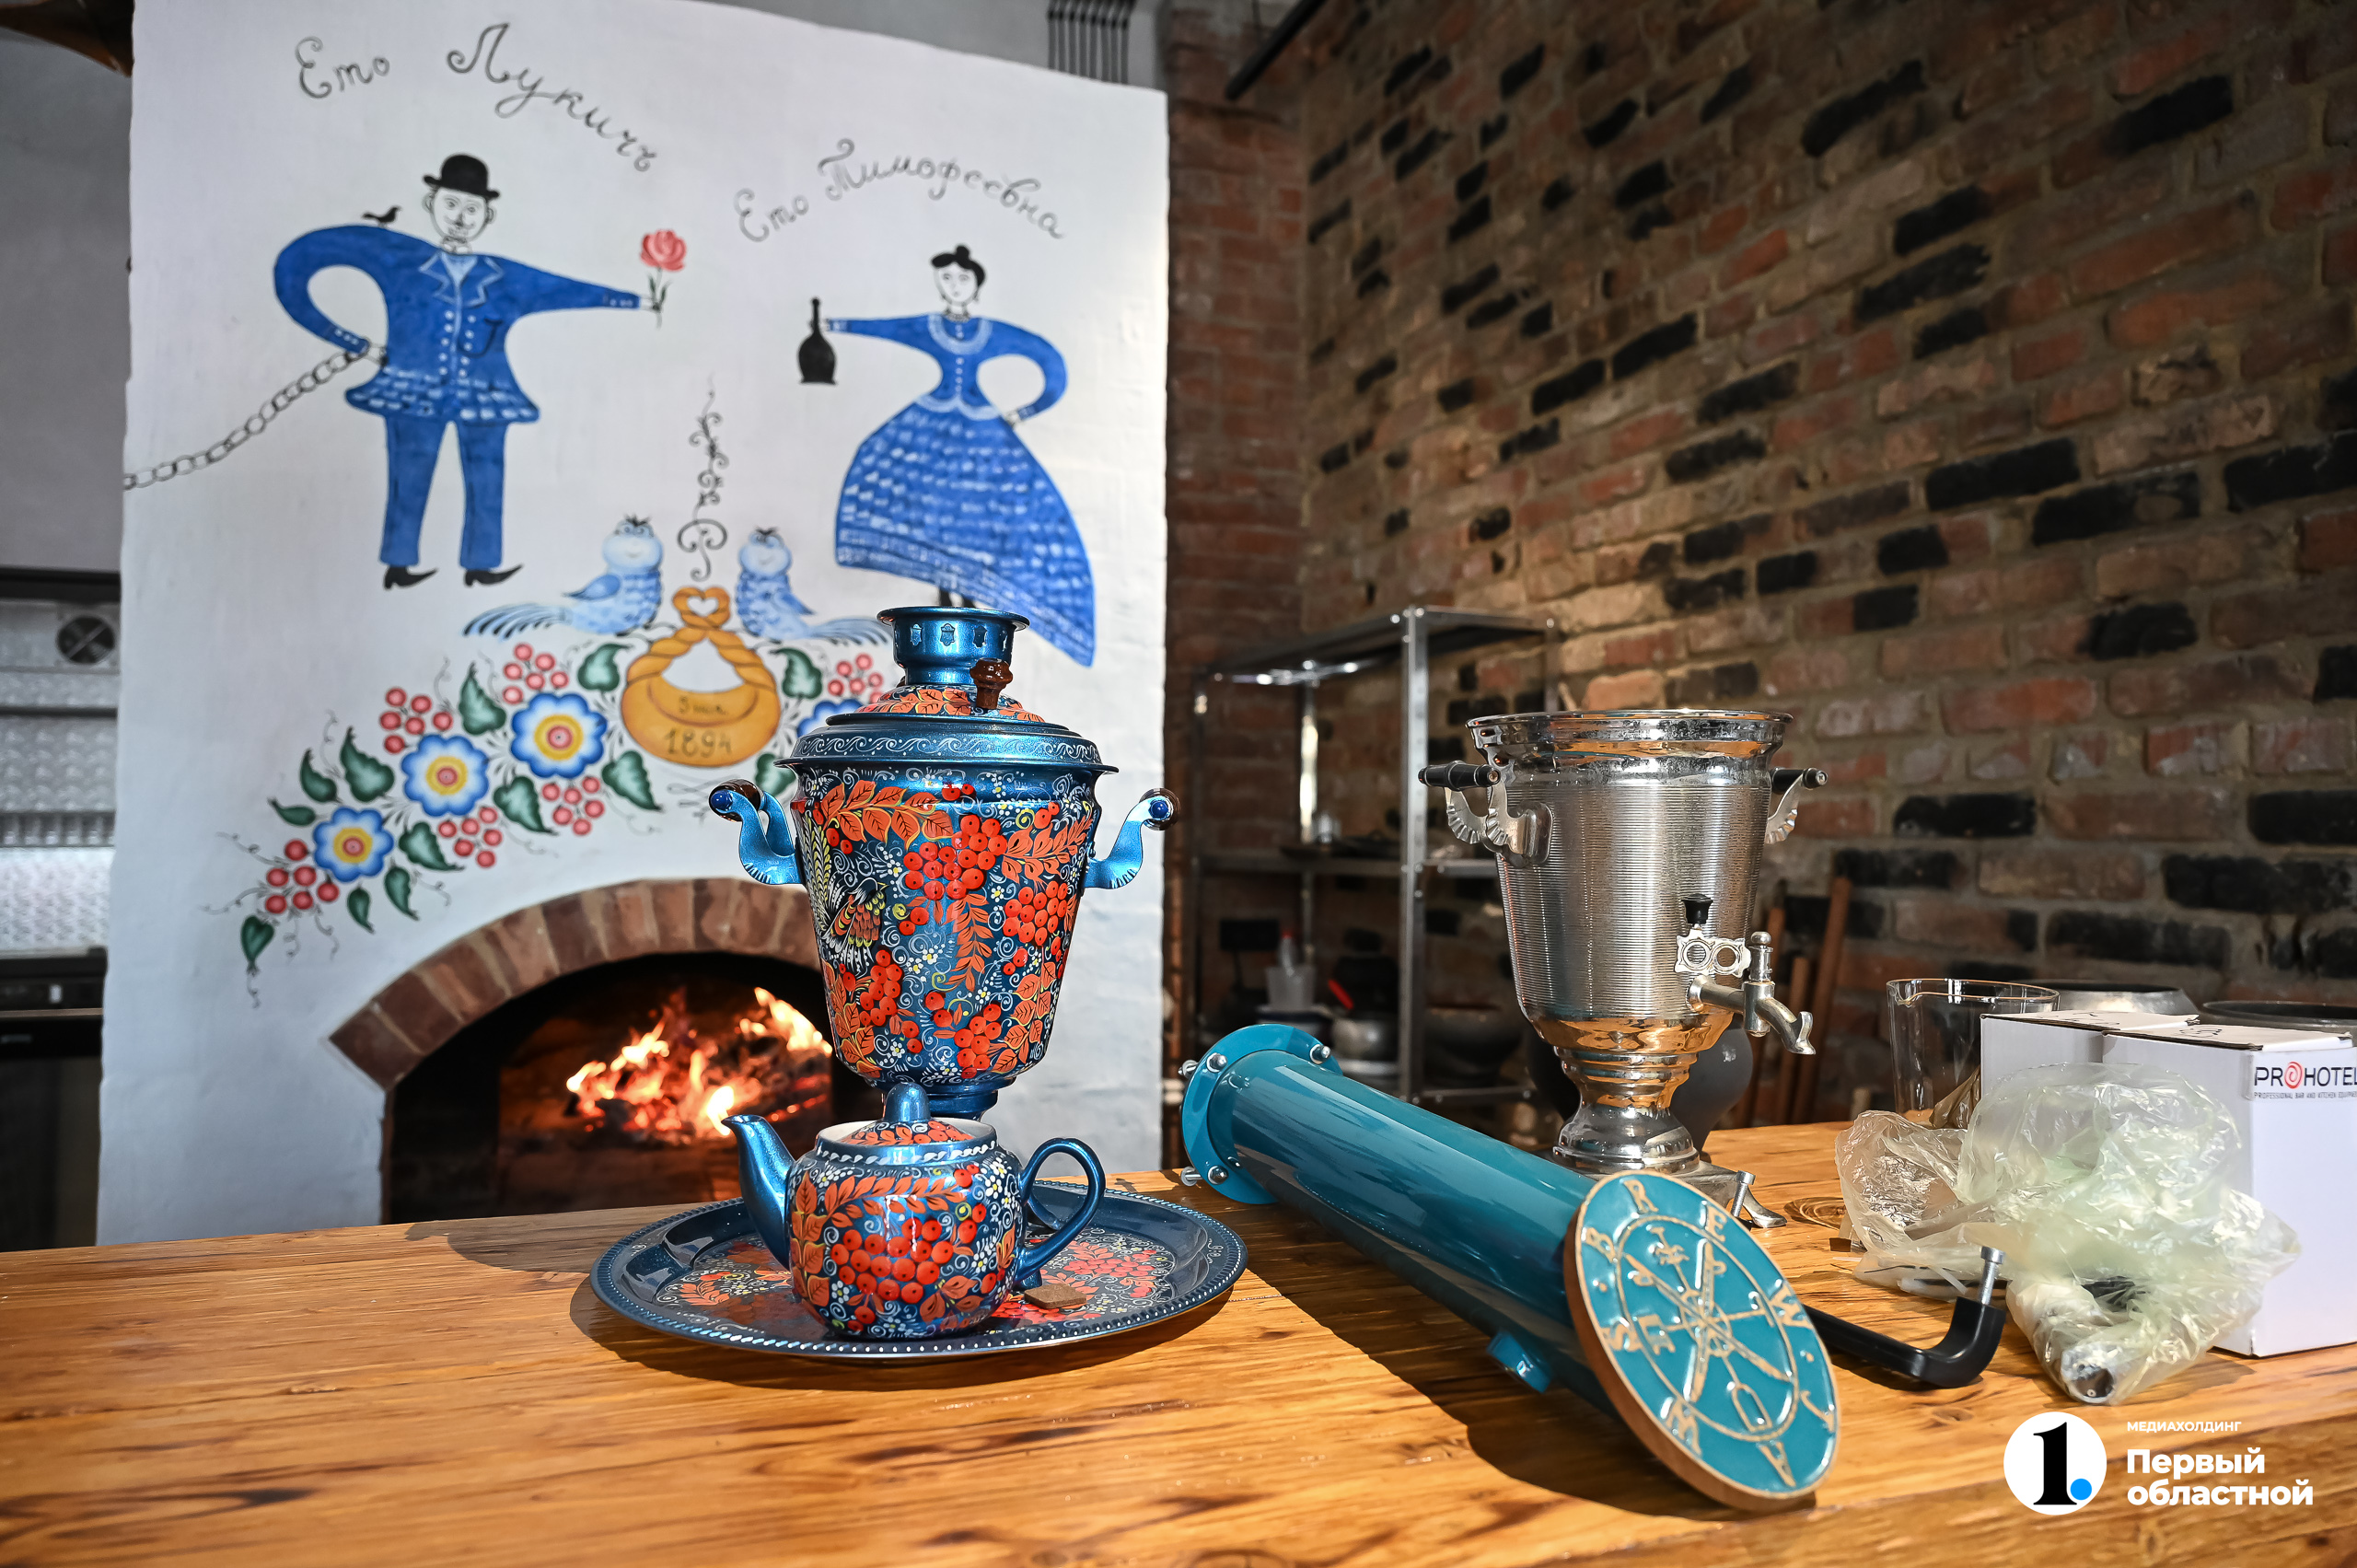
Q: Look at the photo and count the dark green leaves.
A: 13